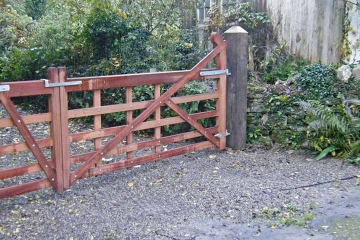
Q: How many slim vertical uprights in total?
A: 3